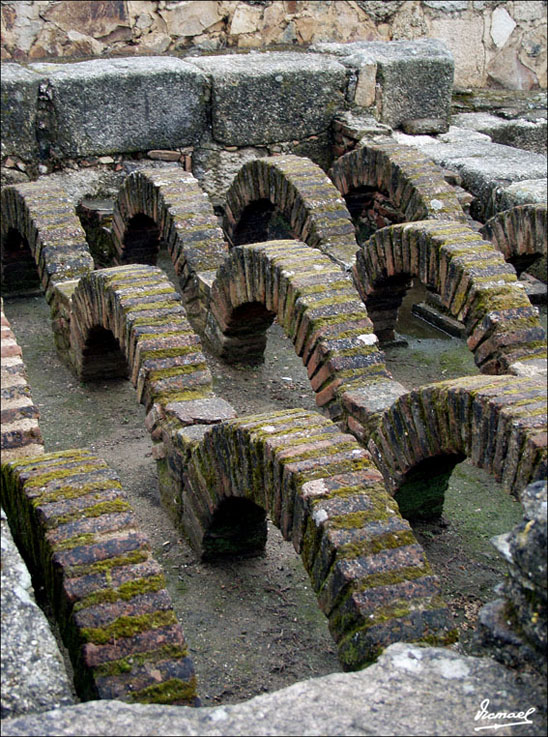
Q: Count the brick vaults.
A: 12